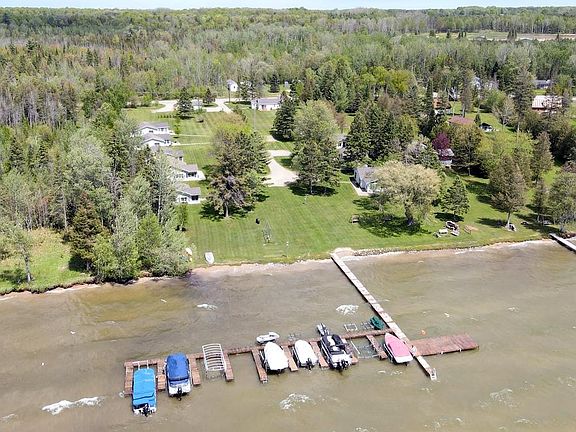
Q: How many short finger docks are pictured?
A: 9